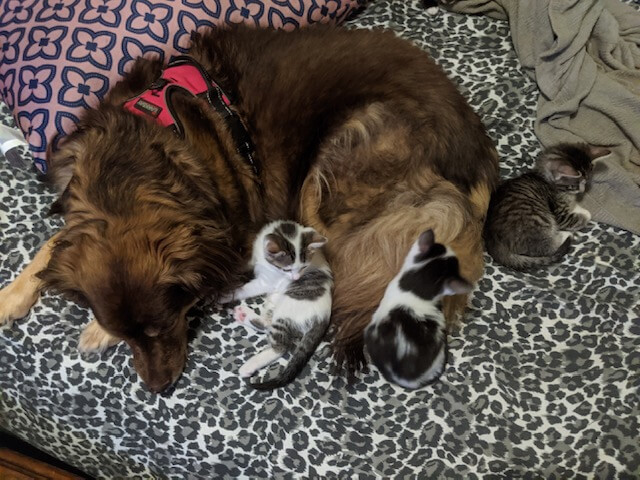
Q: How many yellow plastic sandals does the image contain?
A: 0